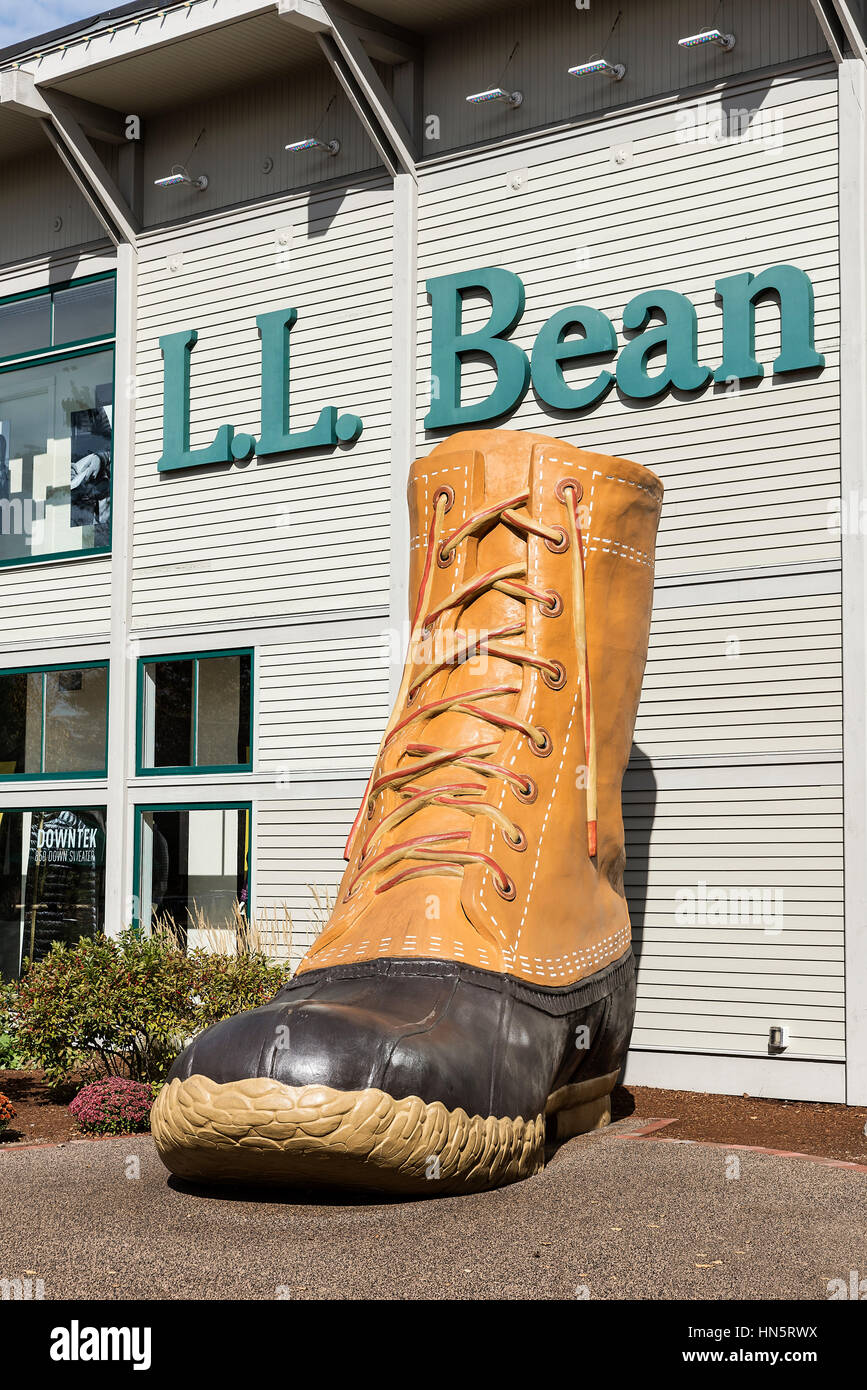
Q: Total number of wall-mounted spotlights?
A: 5